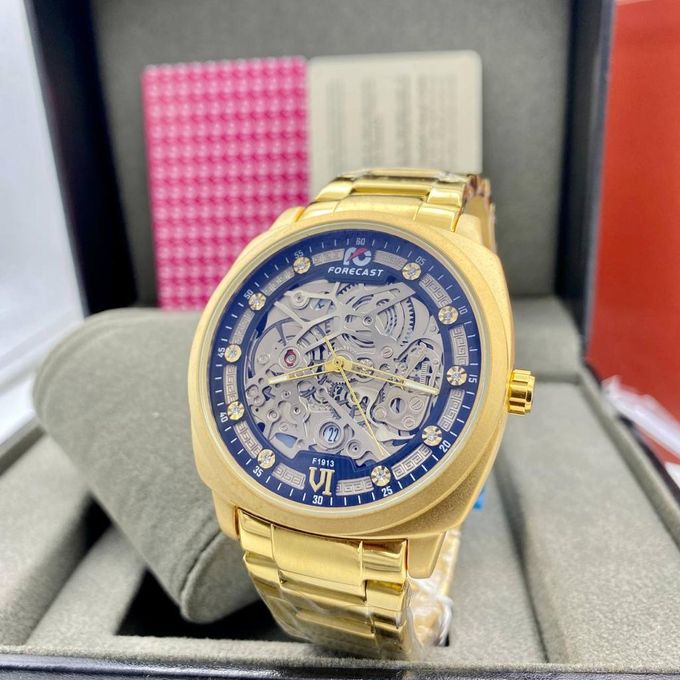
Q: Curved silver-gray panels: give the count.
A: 12